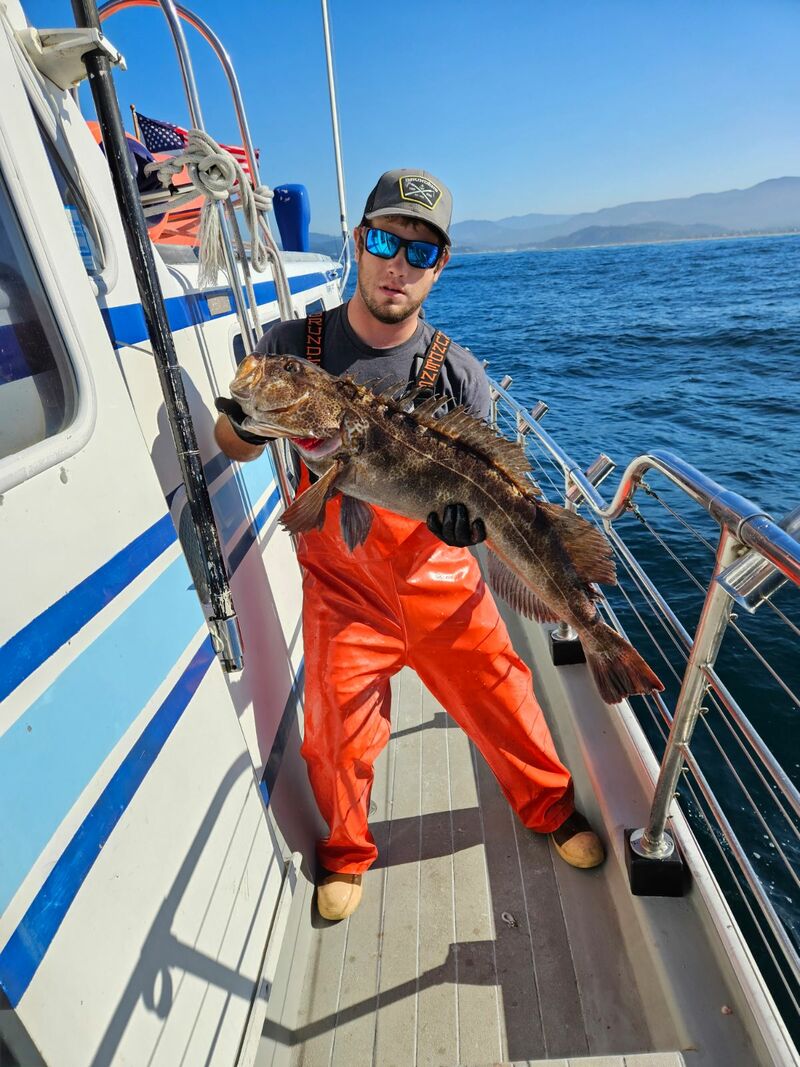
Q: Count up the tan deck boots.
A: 2